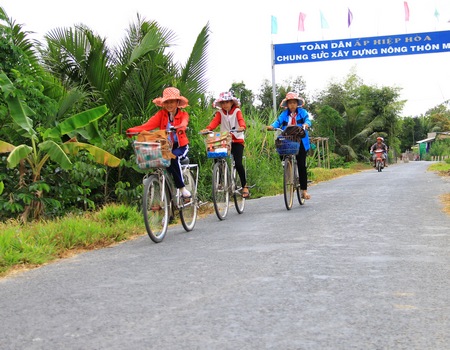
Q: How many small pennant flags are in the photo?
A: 6